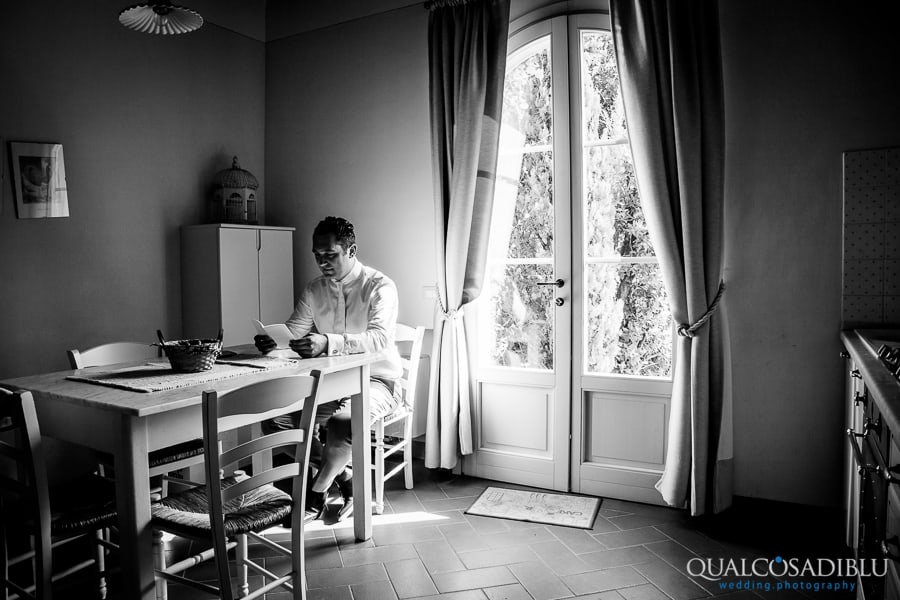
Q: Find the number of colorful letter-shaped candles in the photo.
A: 0